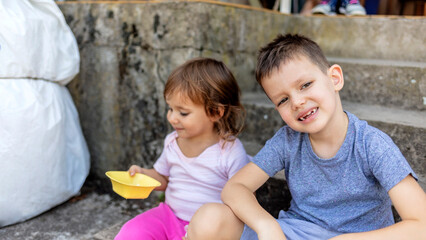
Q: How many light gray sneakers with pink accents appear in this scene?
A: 2